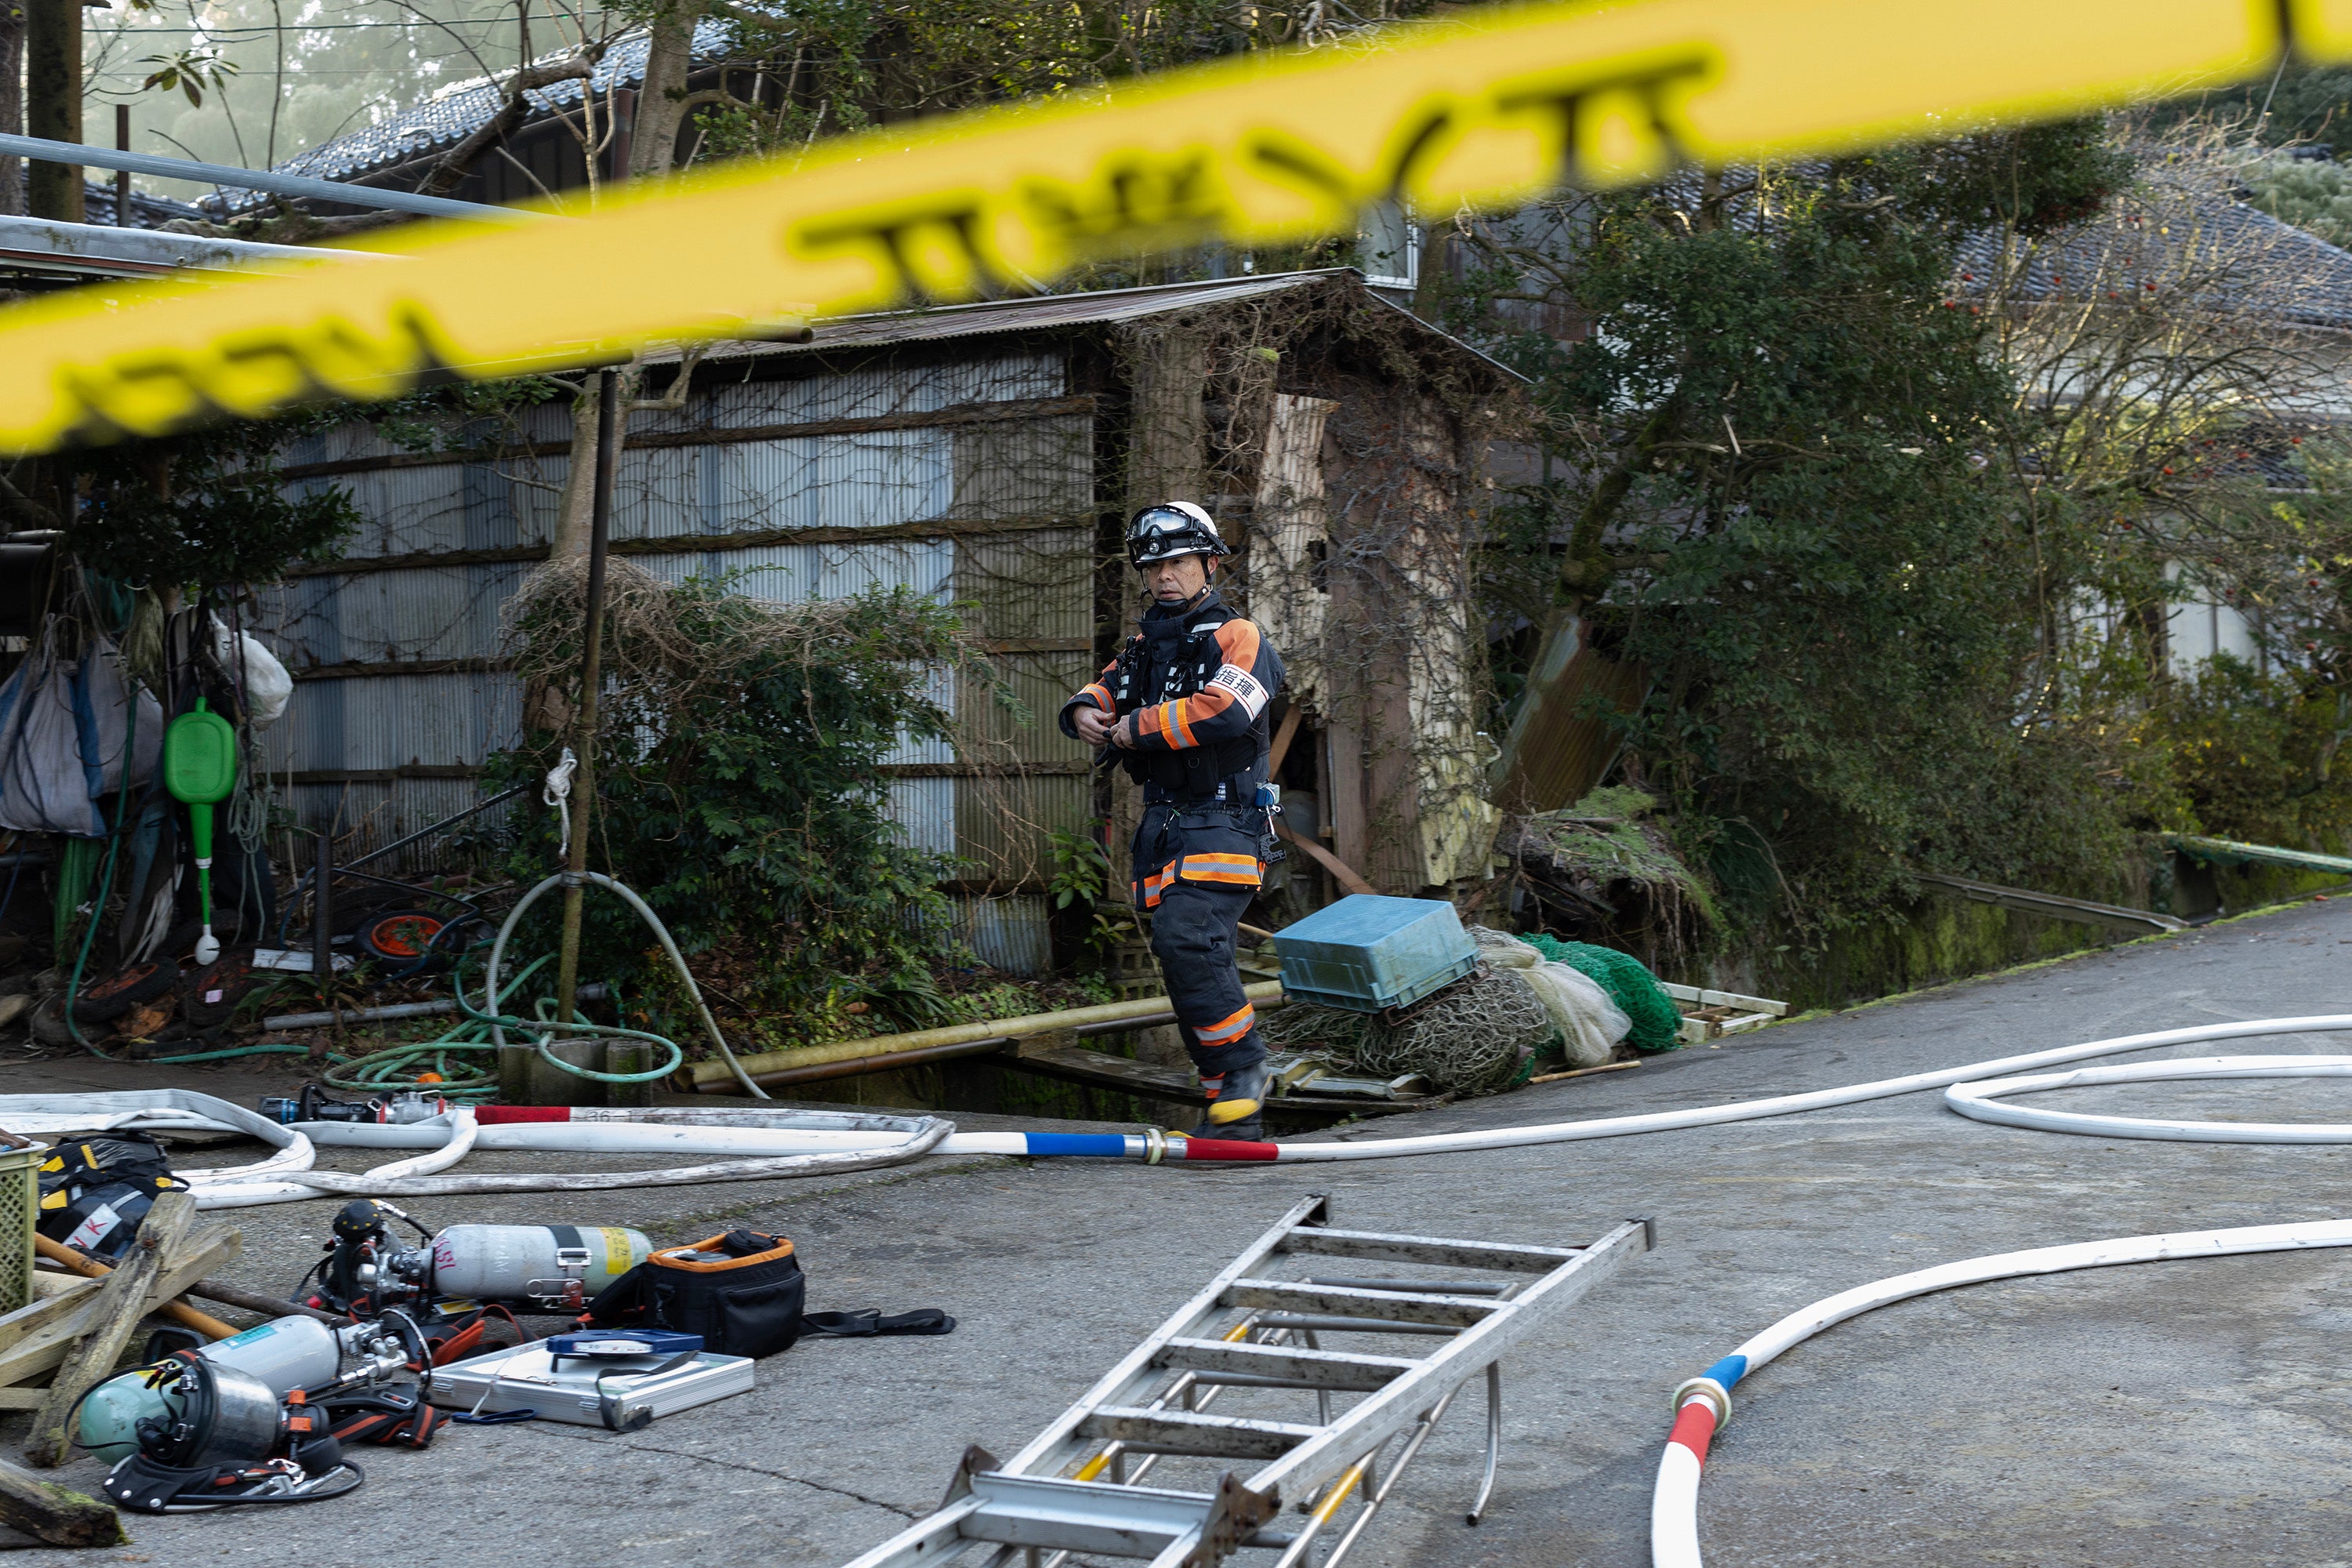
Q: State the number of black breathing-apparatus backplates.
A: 2